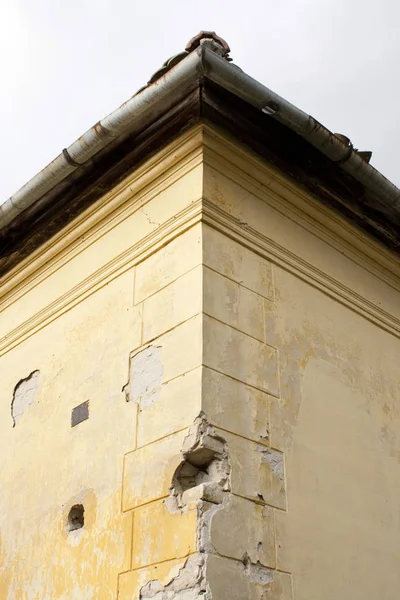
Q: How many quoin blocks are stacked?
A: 7